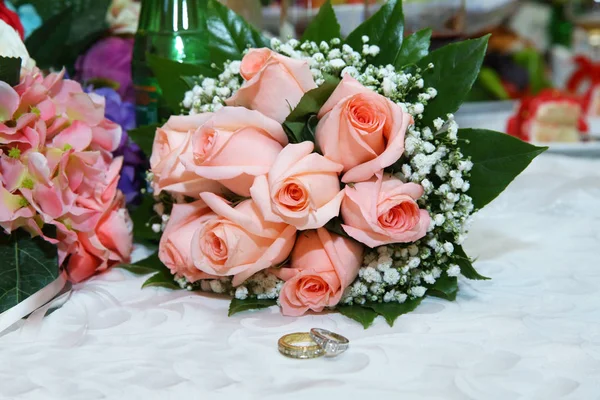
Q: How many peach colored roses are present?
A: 9